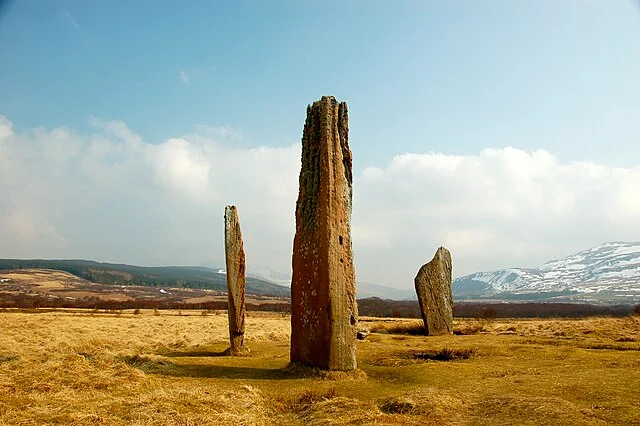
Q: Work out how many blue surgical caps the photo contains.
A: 0